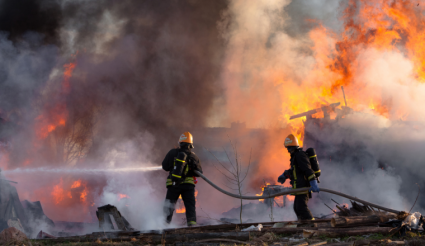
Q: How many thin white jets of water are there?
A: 1